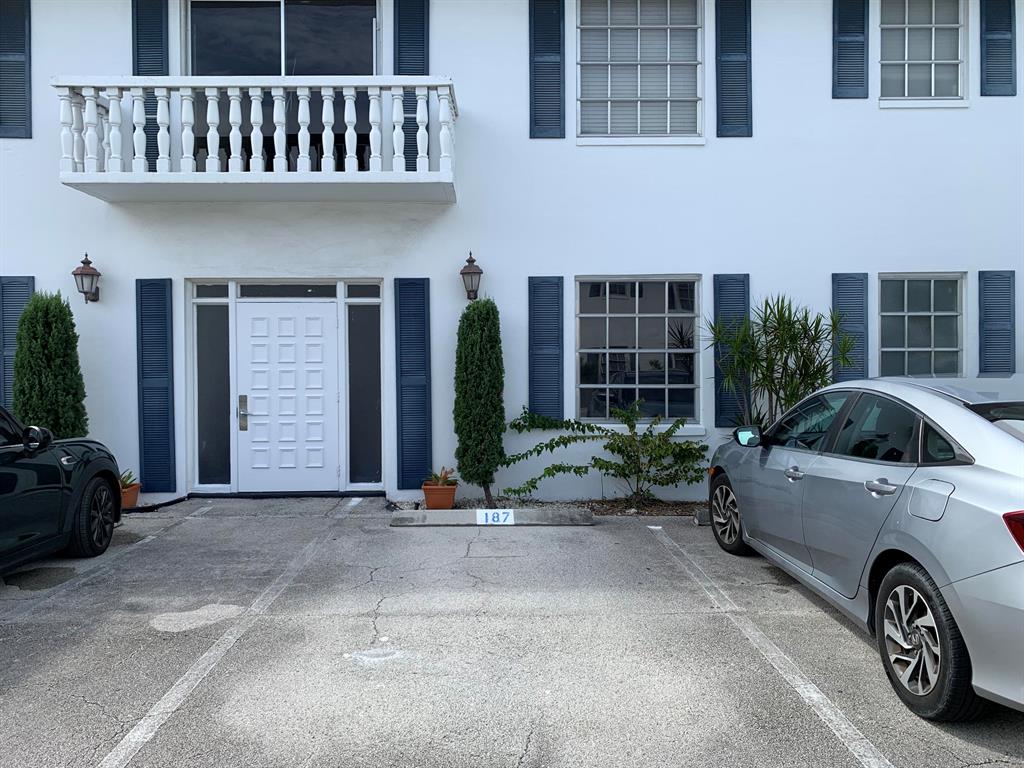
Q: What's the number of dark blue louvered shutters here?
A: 14